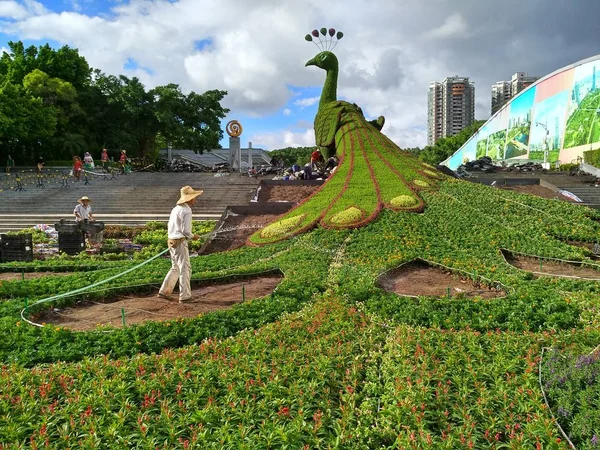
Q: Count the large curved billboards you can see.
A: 1